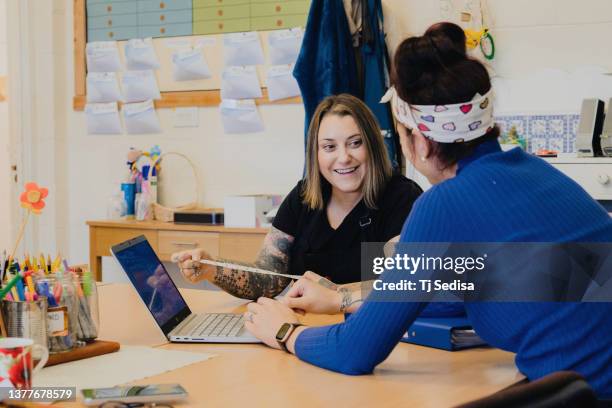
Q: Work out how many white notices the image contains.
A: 12